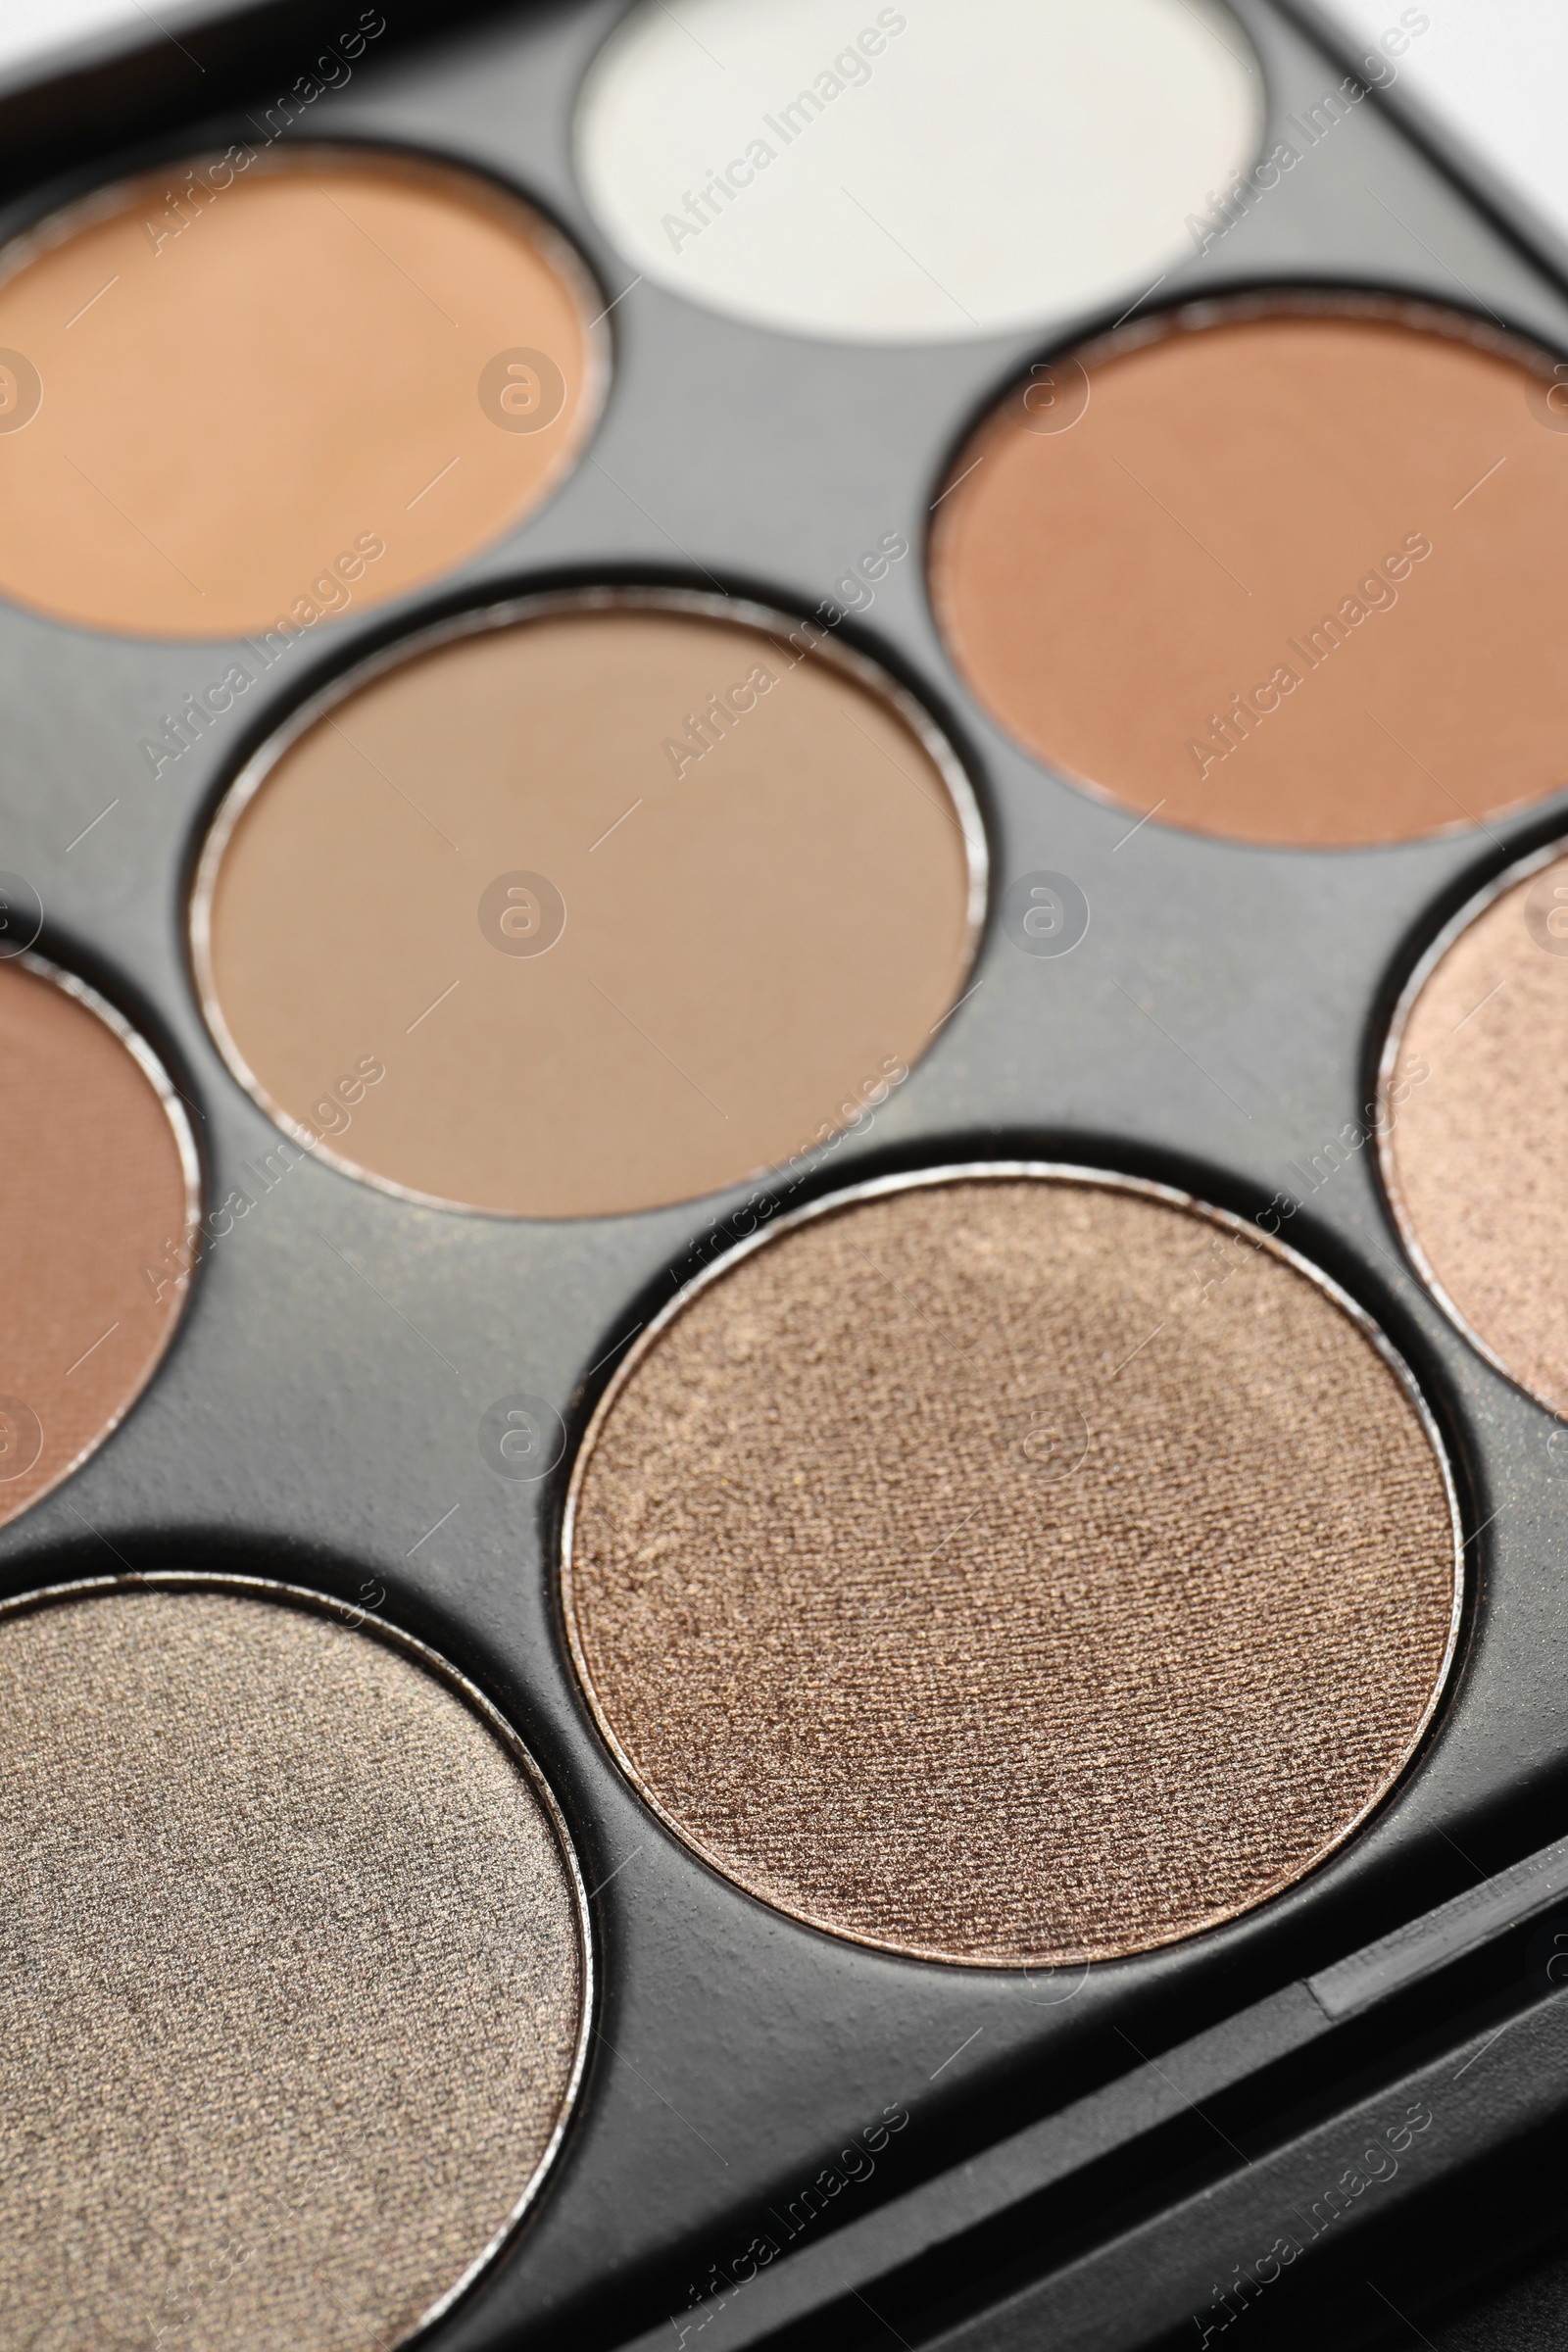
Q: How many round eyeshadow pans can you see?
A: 8